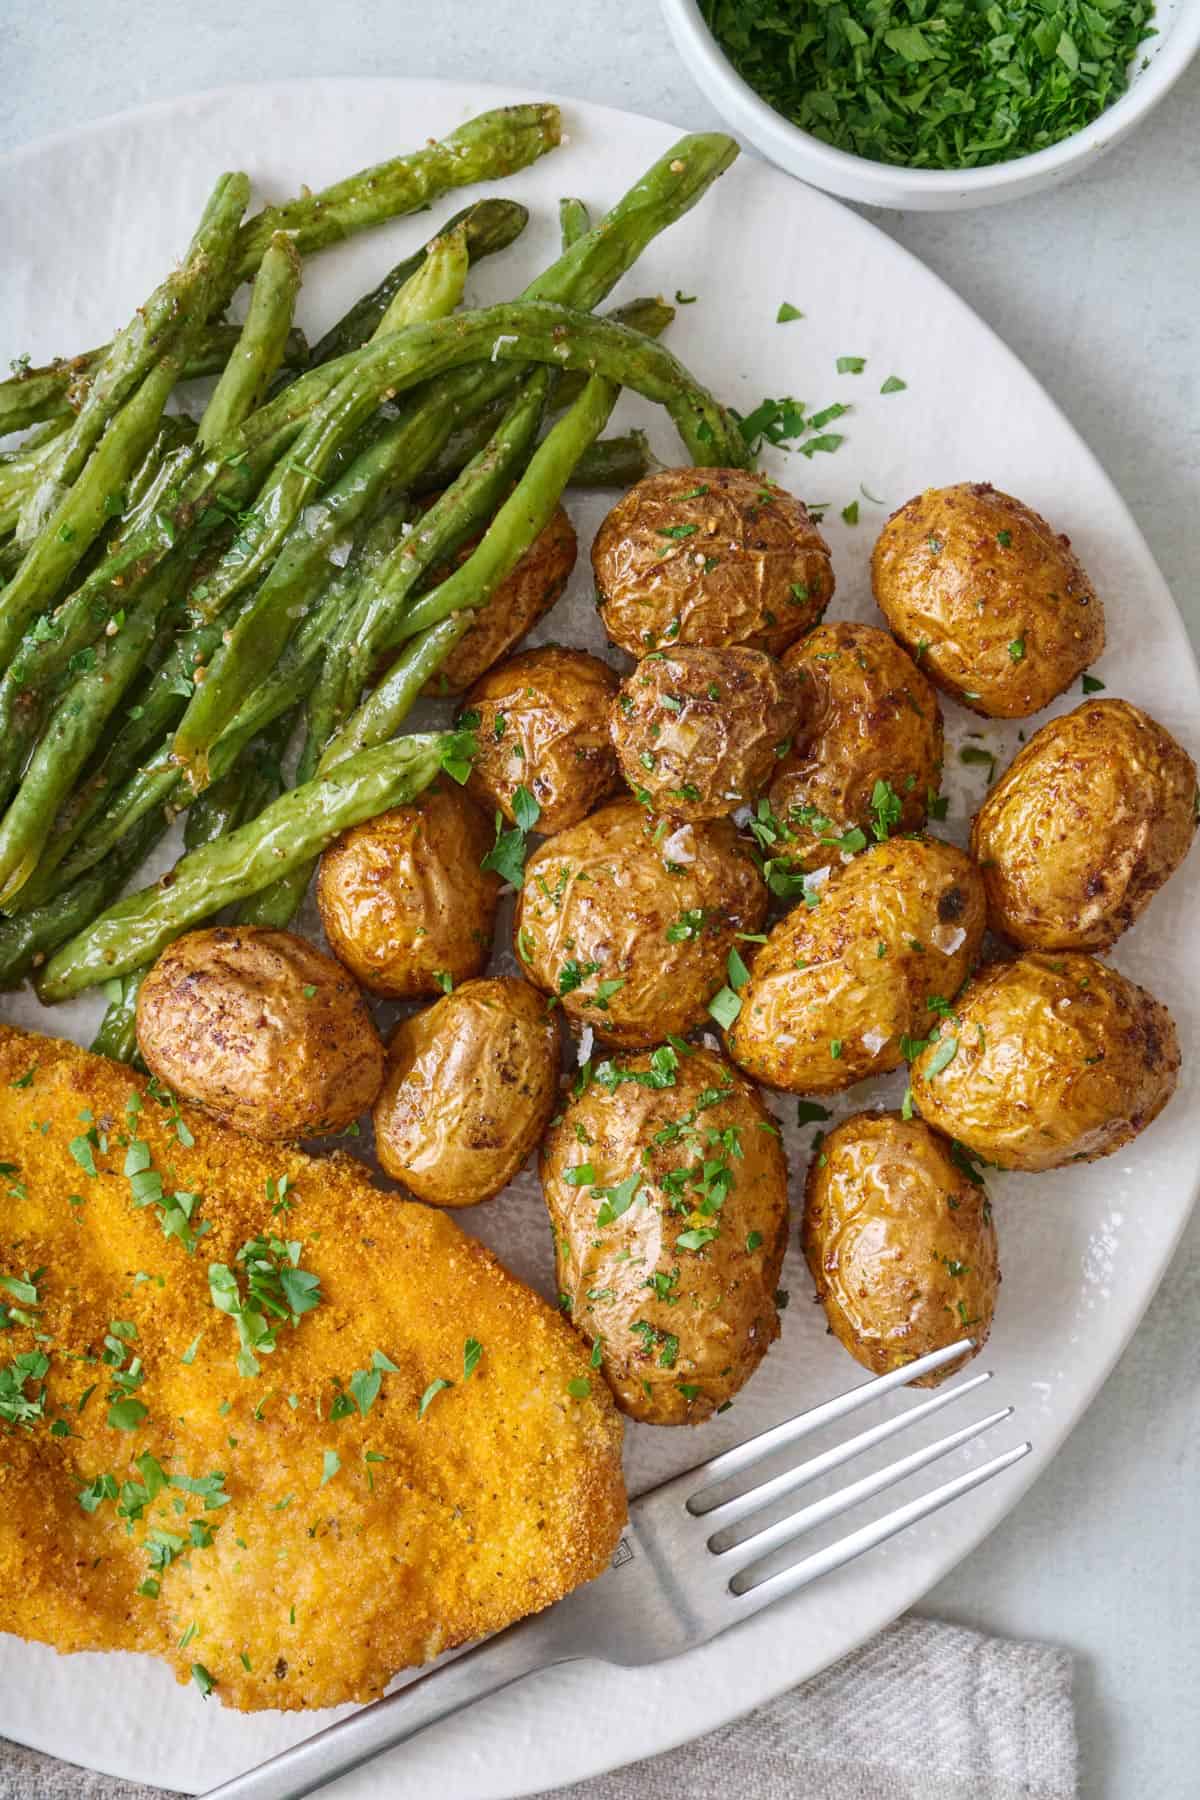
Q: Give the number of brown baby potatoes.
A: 15